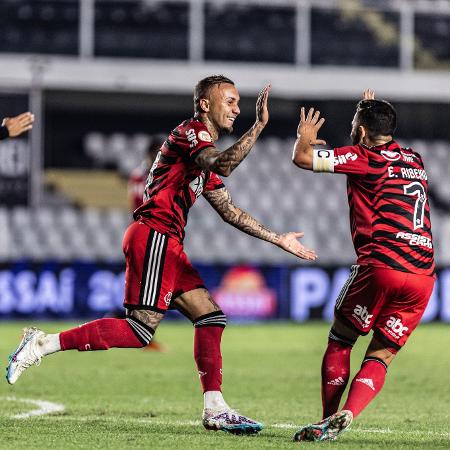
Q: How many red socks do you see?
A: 4